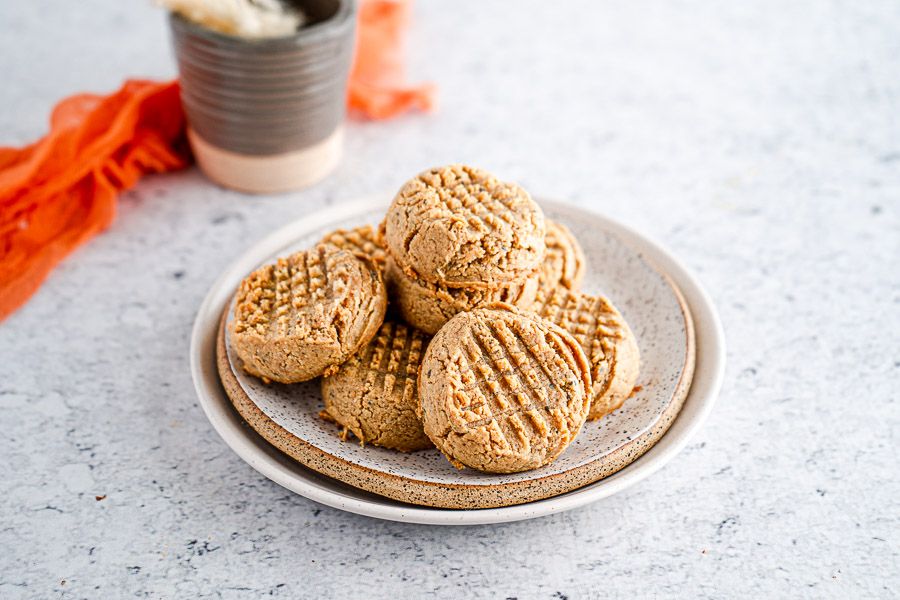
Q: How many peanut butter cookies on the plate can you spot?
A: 8